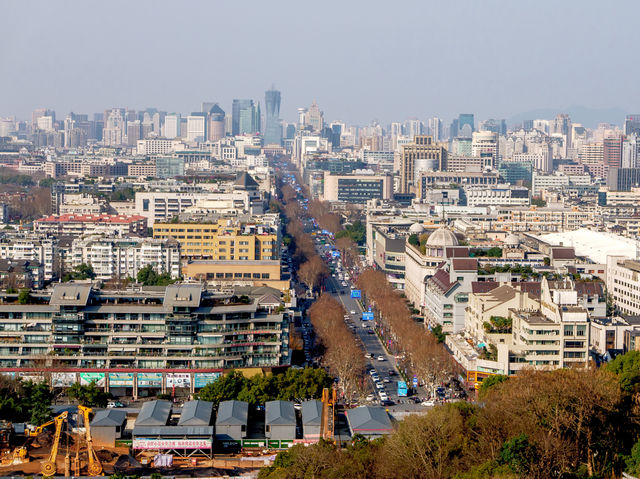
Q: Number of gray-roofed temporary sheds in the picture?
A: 7